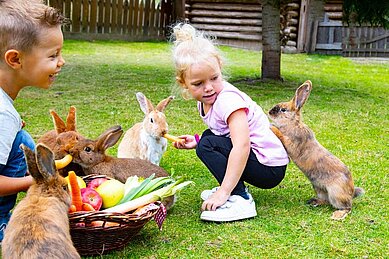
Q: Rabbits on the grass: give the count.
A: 5